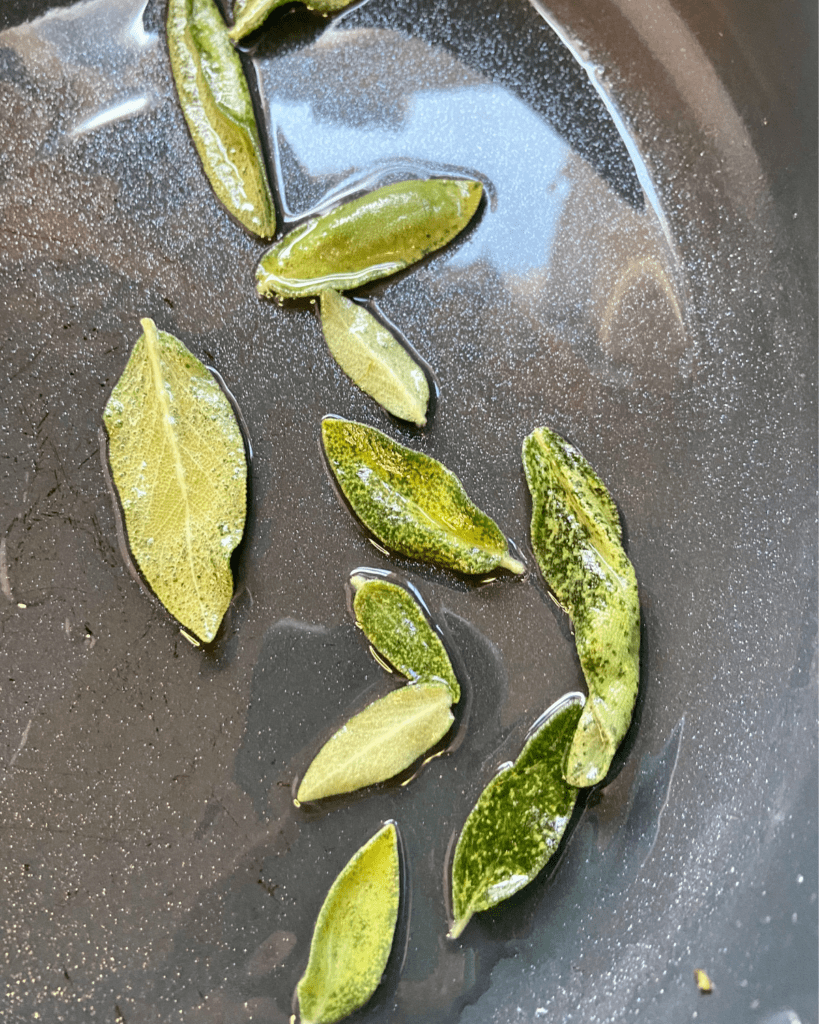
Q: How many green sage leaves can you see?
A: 11